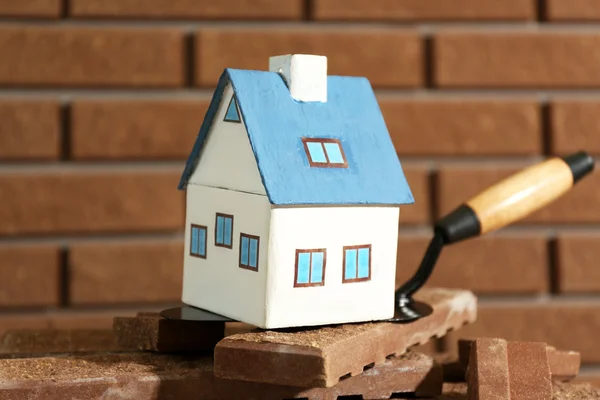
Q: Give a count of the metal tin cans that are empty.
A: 0